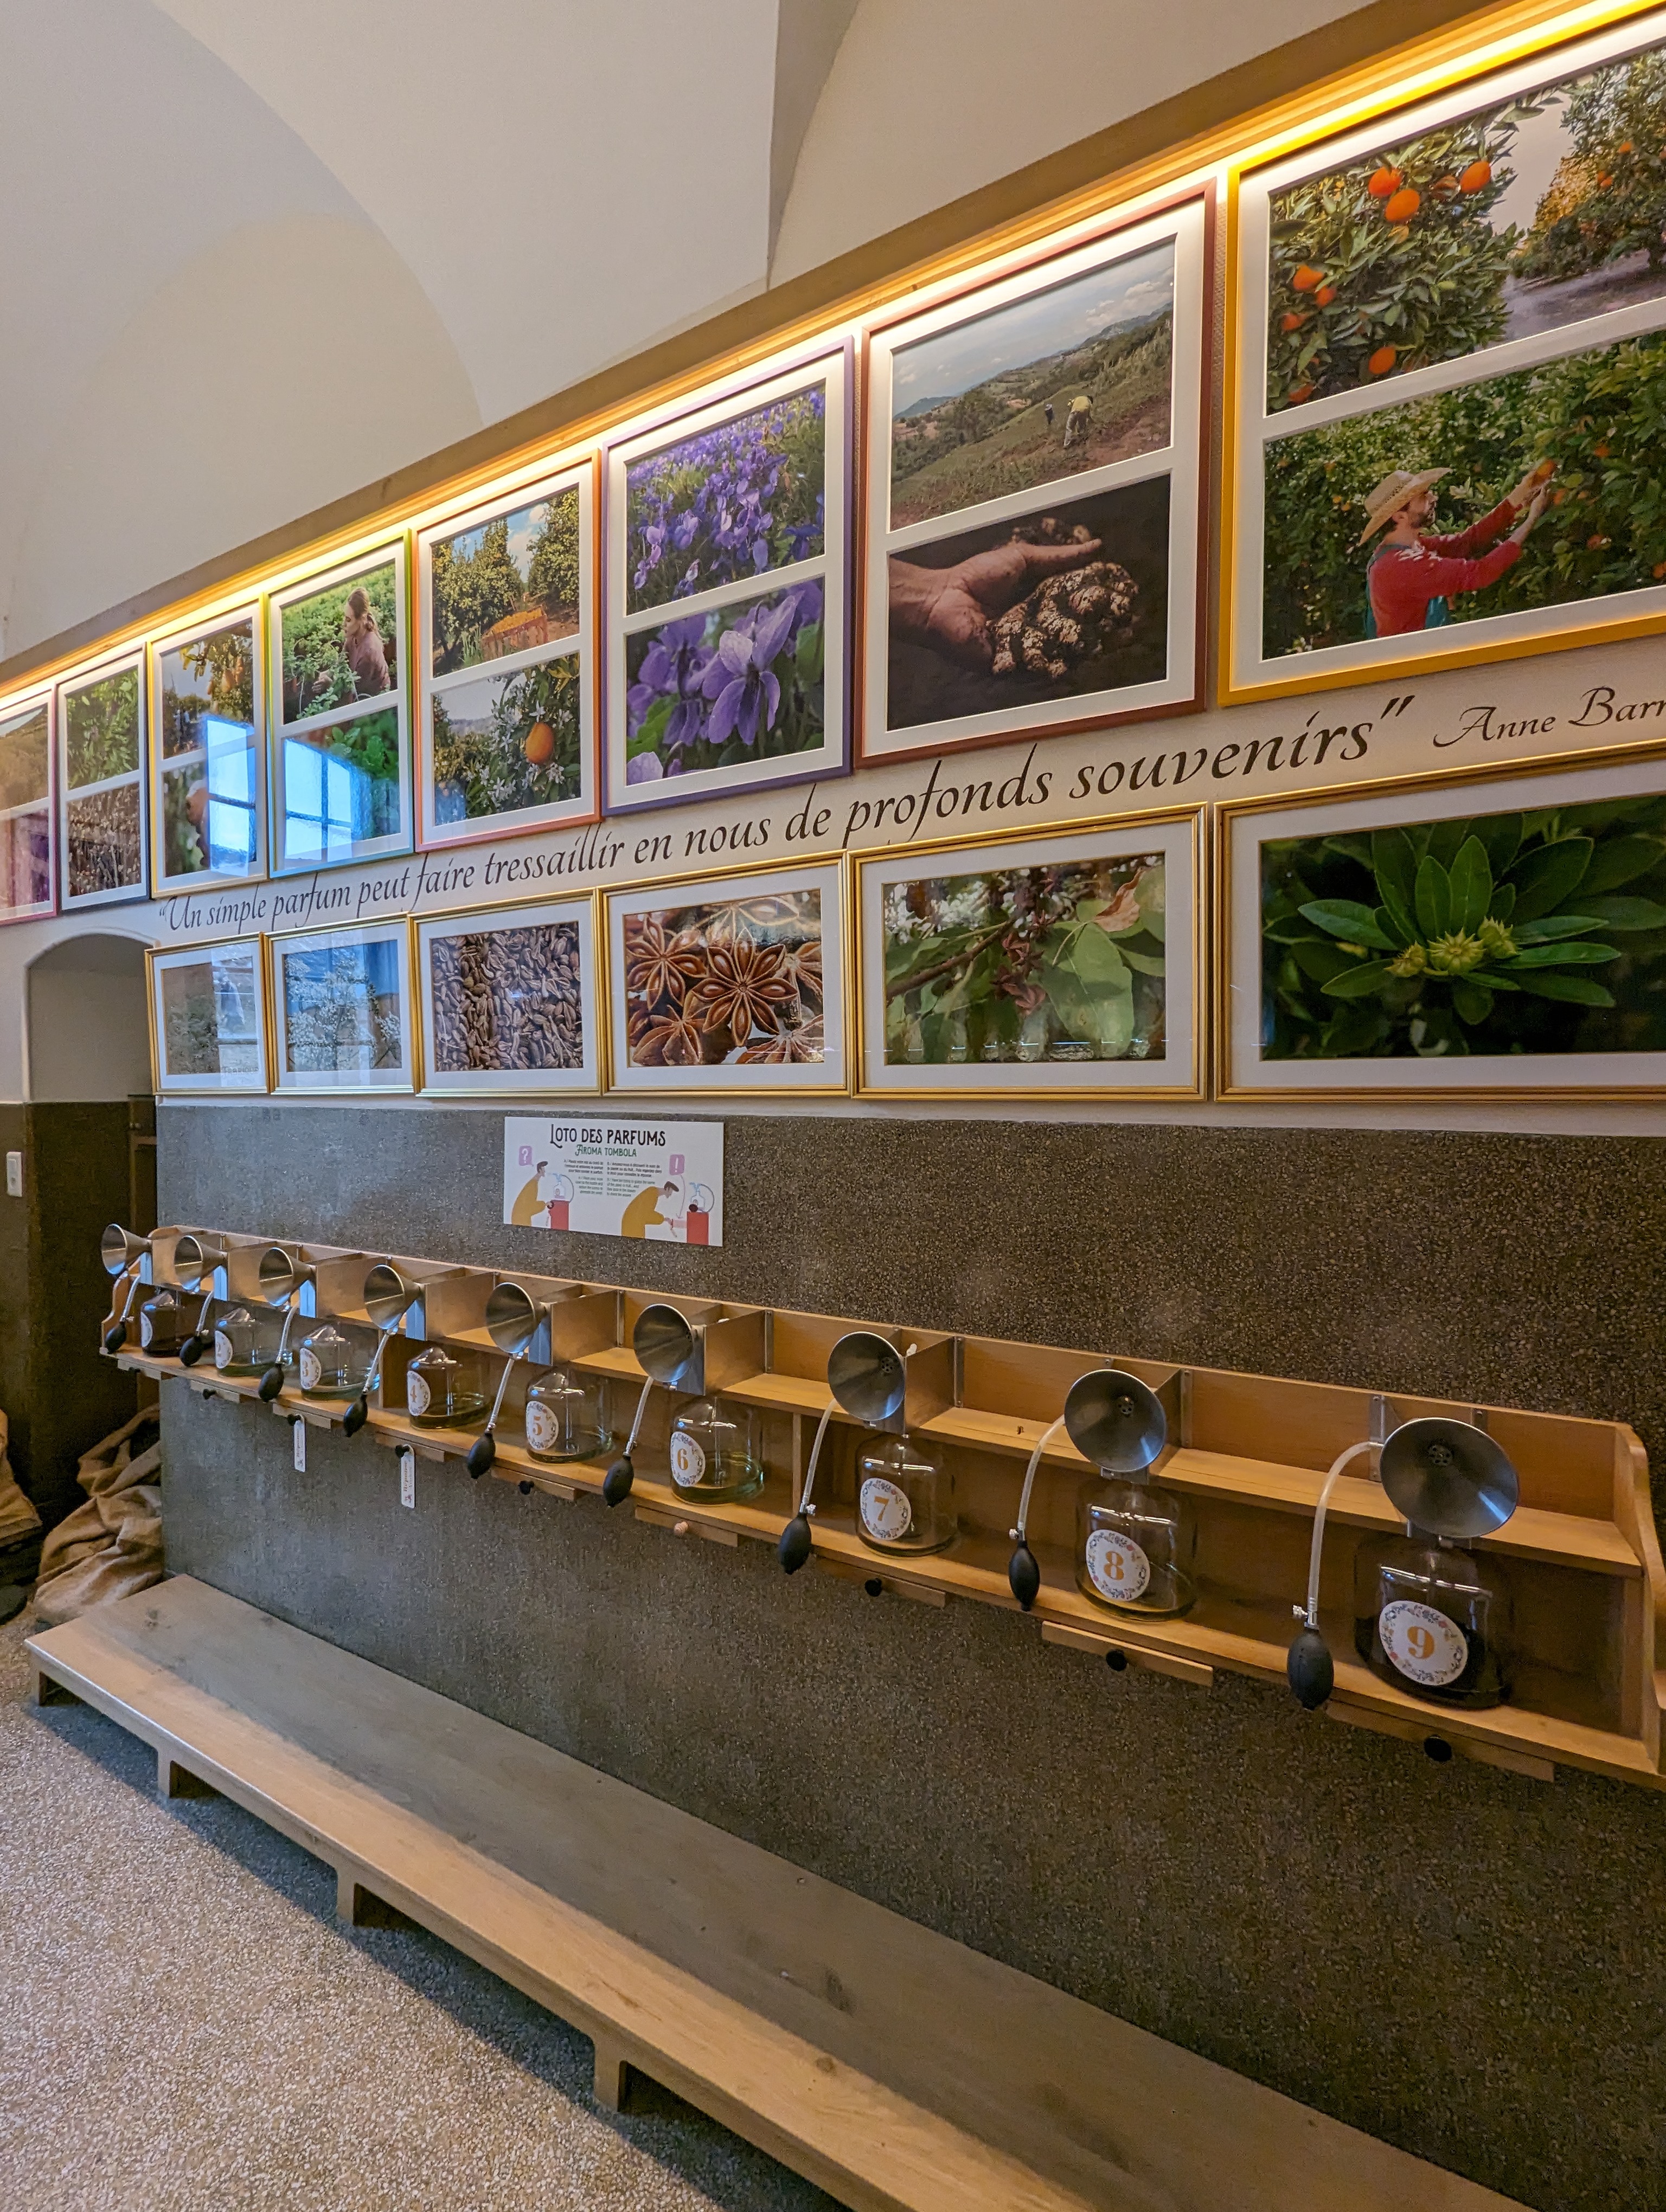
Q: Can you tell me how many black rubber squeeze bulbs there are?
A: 9